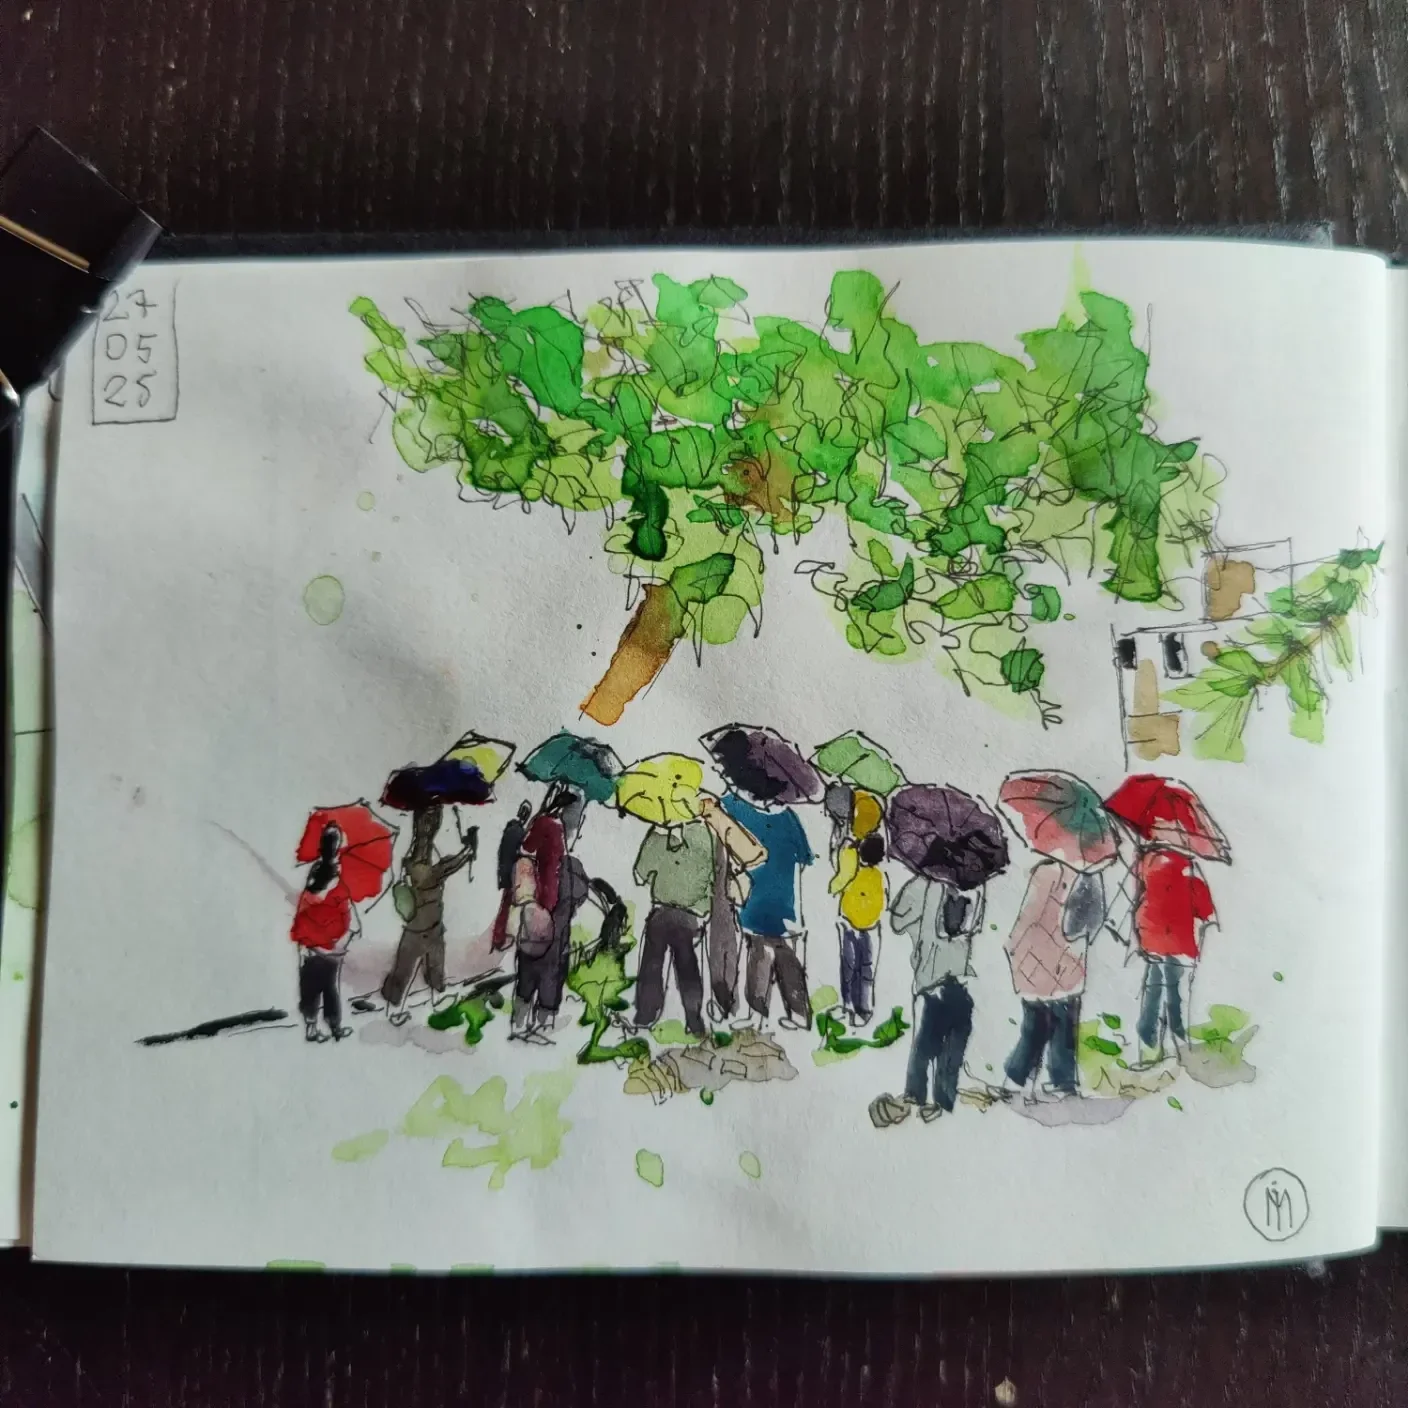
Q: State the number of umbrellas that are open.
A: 10